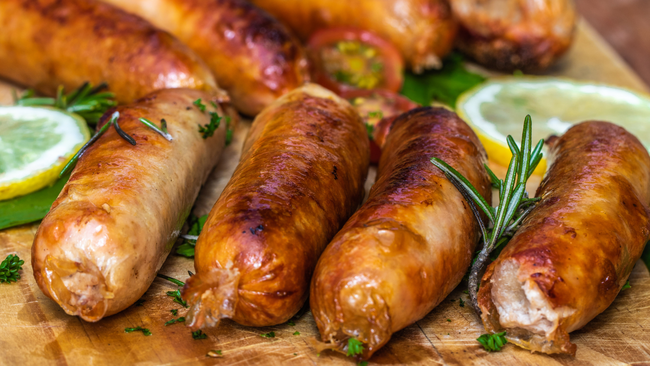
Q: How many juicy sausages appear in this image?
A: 8